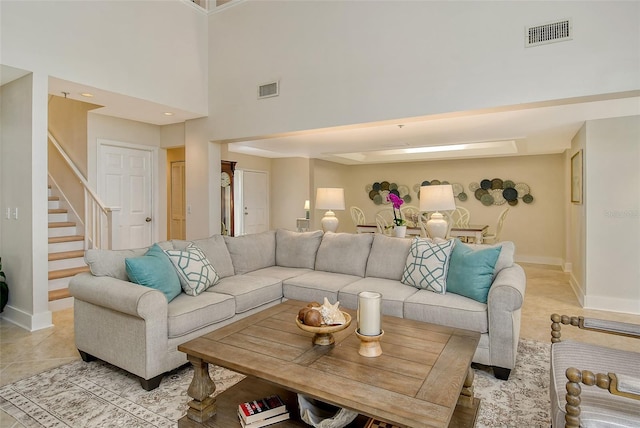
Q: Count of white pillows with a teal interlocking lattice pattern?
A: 2